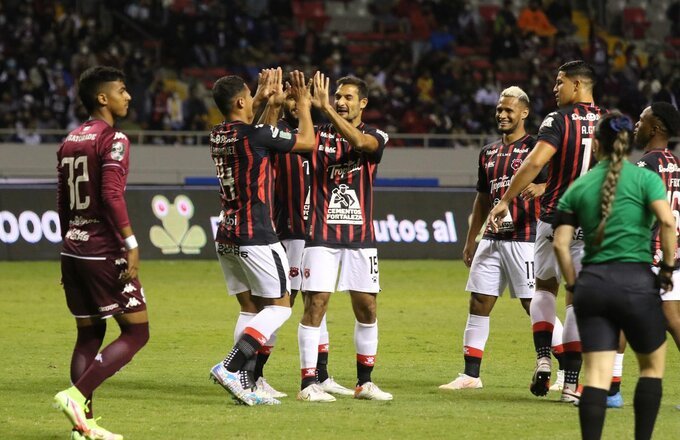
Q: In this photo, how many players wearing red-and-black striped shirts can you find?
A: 6